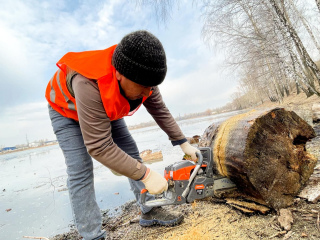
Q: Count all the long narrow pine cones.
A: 0